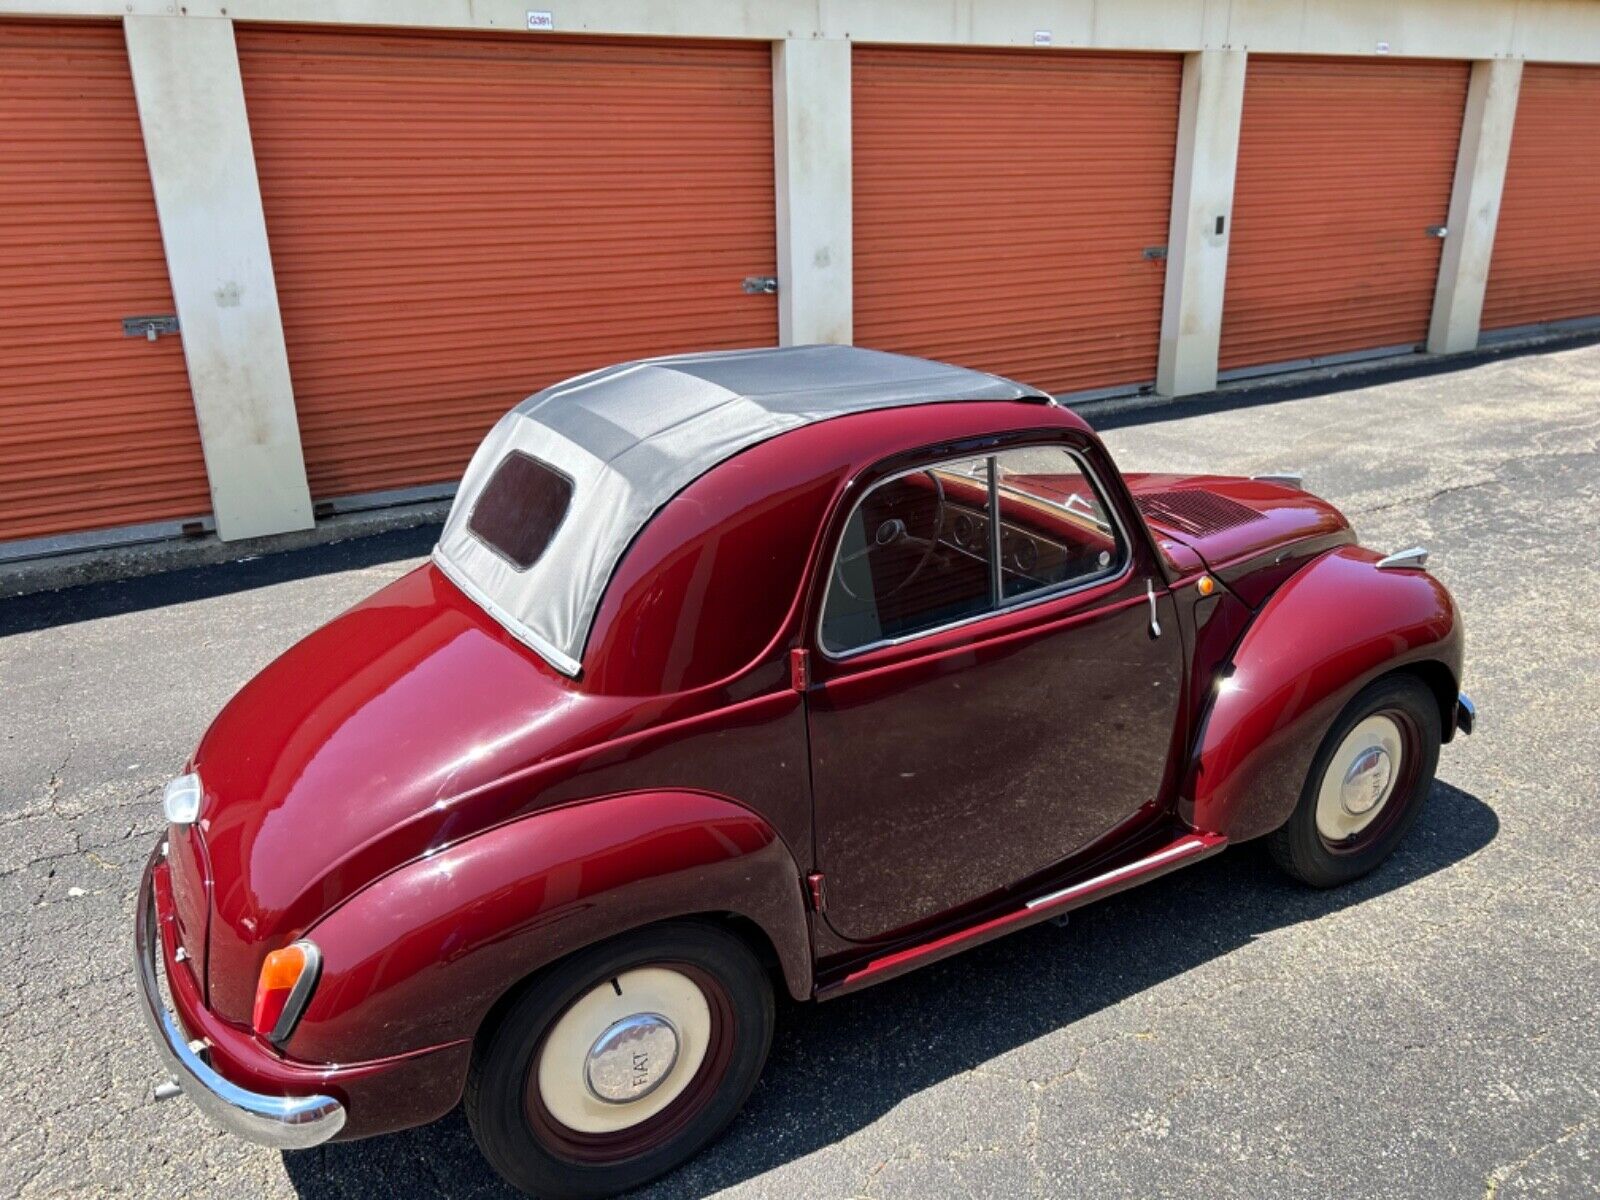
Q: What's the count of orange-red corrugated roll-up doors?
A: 5